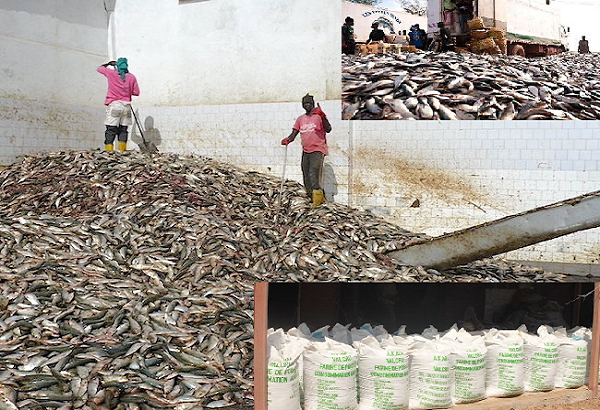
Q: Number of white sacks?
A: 8